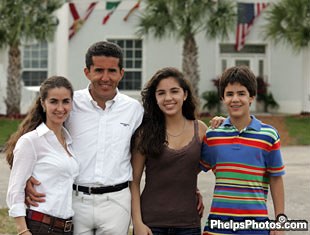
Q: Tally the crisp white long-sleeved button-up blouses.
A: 1